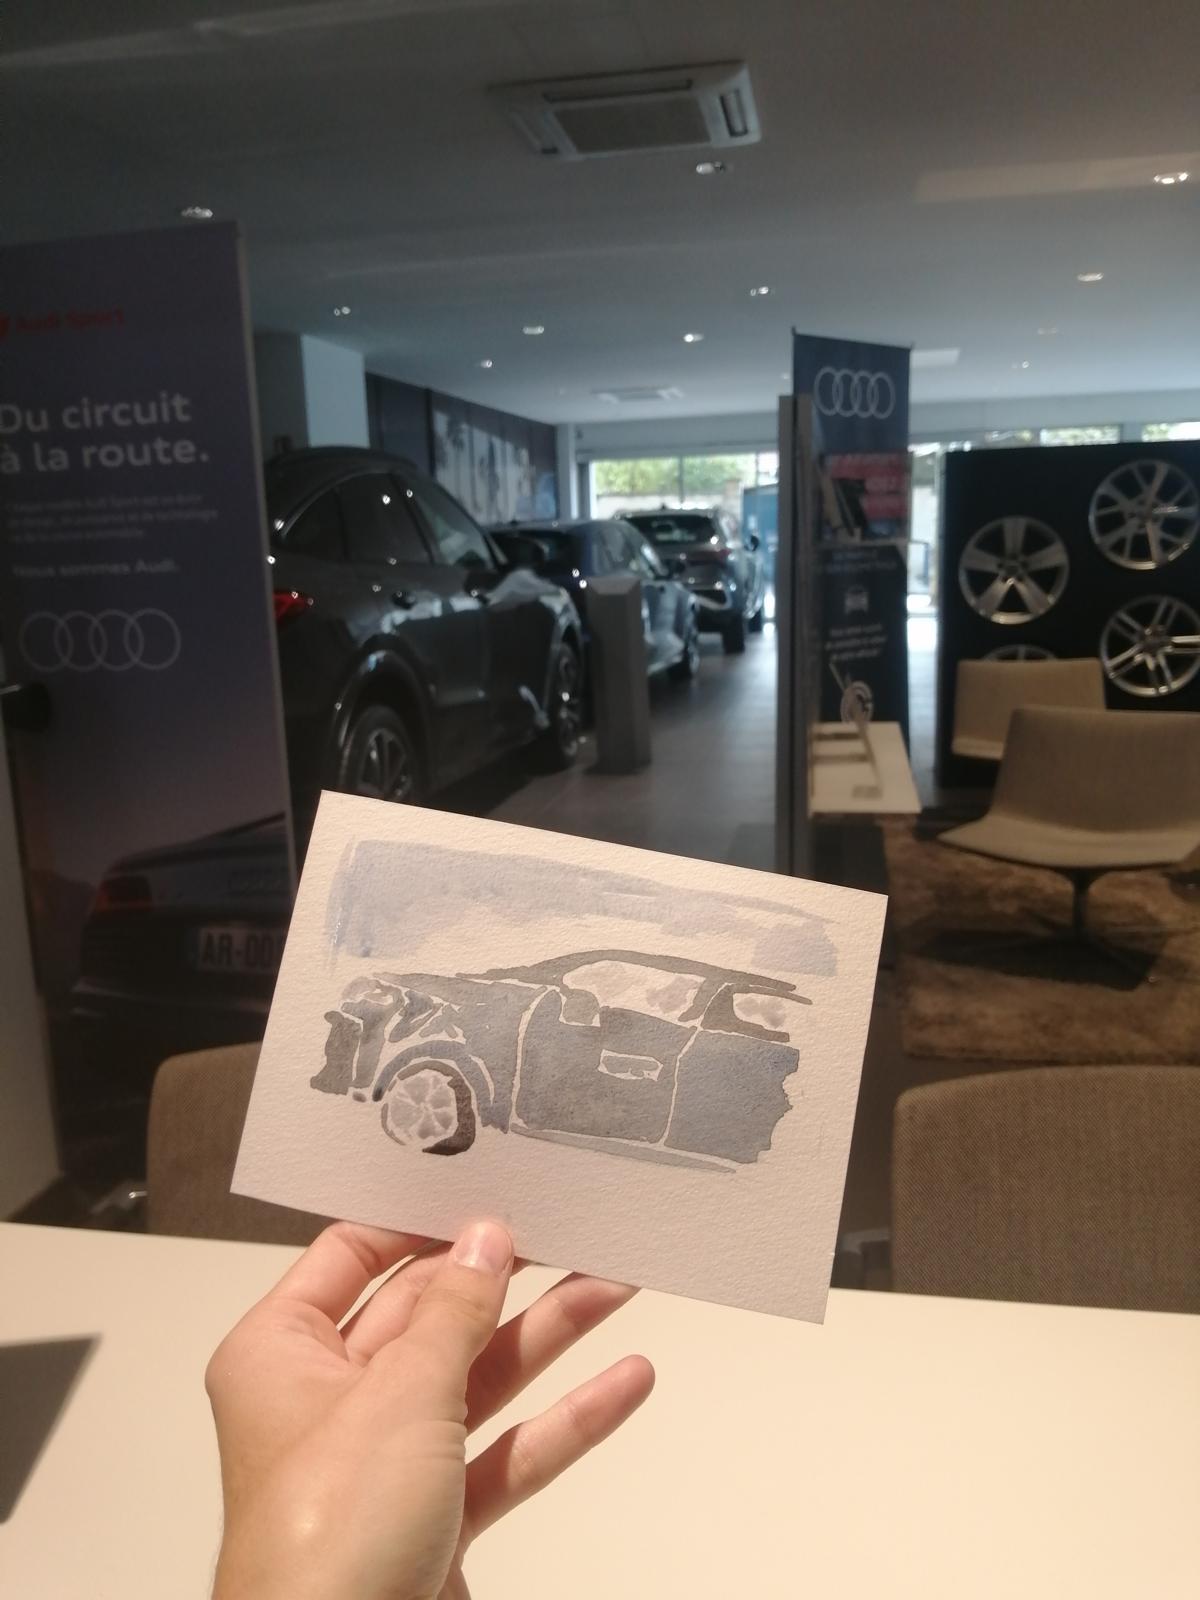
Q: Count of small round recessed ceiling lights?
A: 11